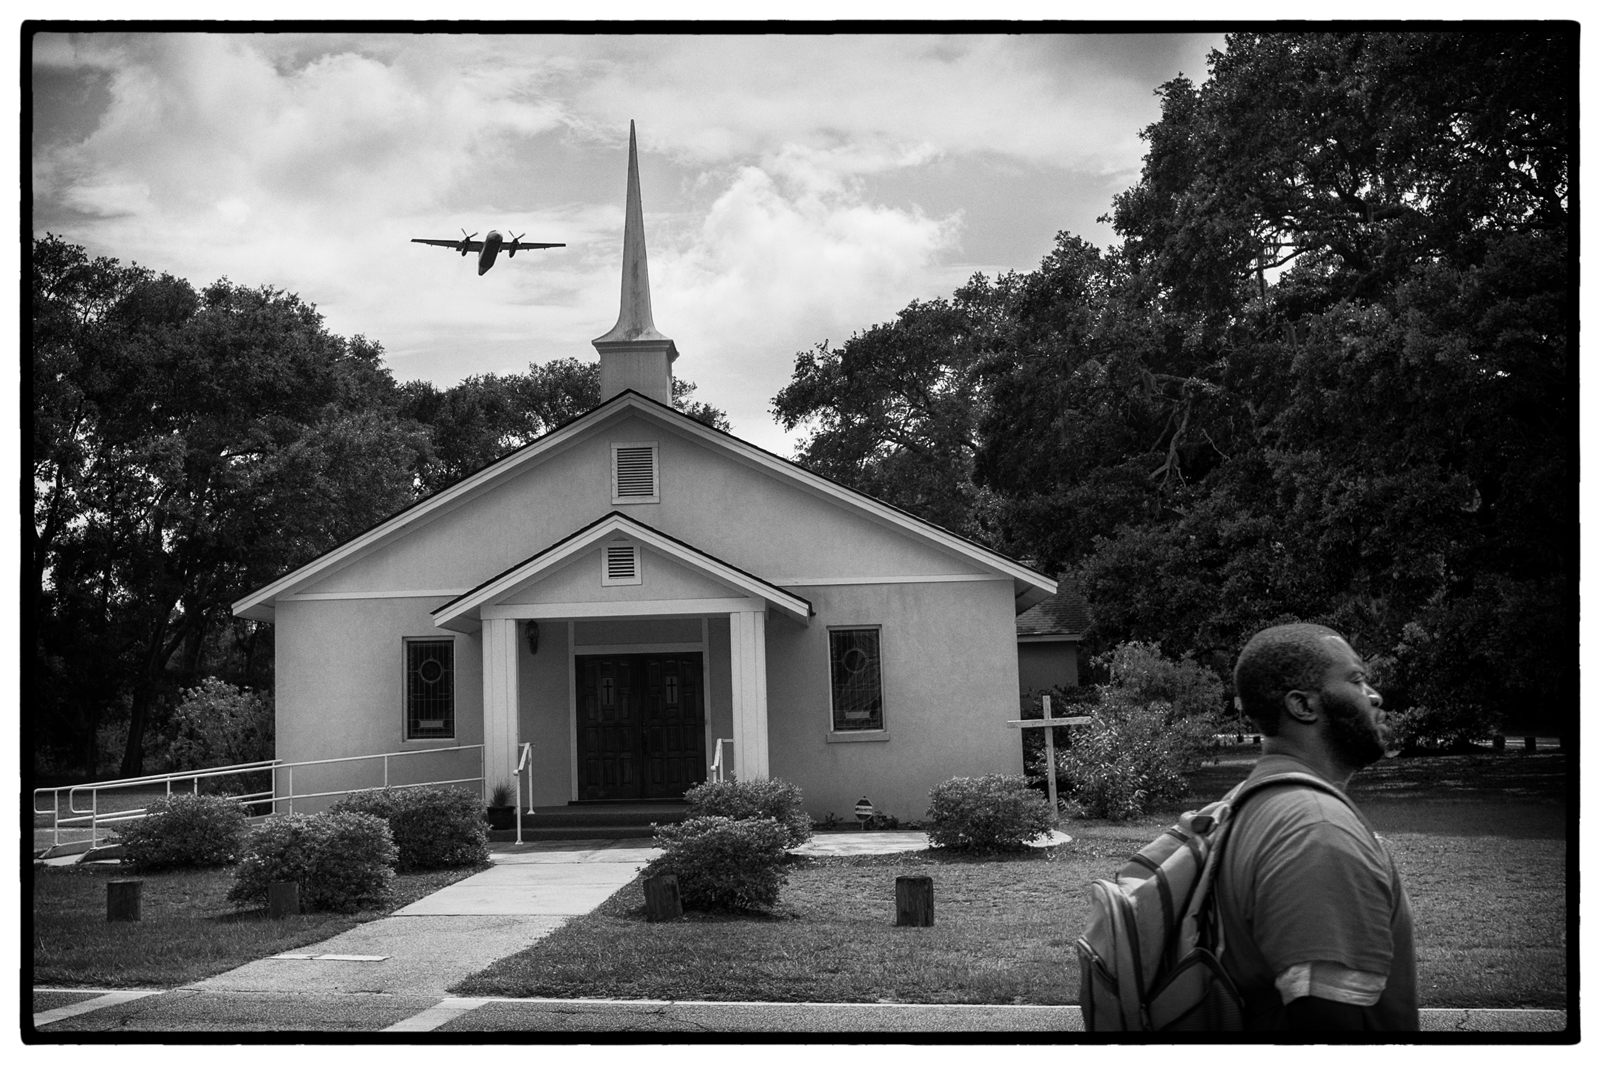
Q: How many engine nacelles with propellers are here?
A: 2